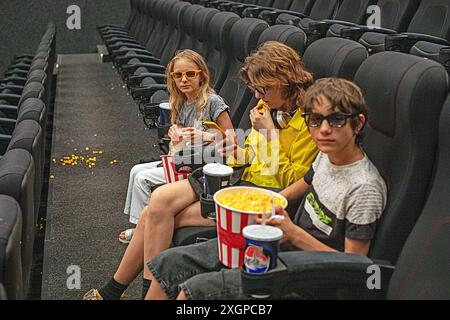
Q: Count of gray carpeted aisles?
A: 1